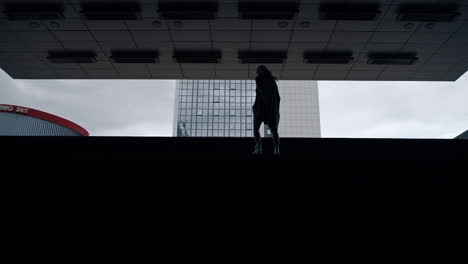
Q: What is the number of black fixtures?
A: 12